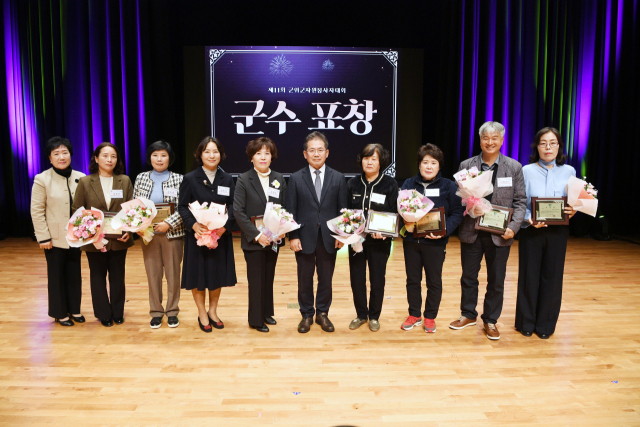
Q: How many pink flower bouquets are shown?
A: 8